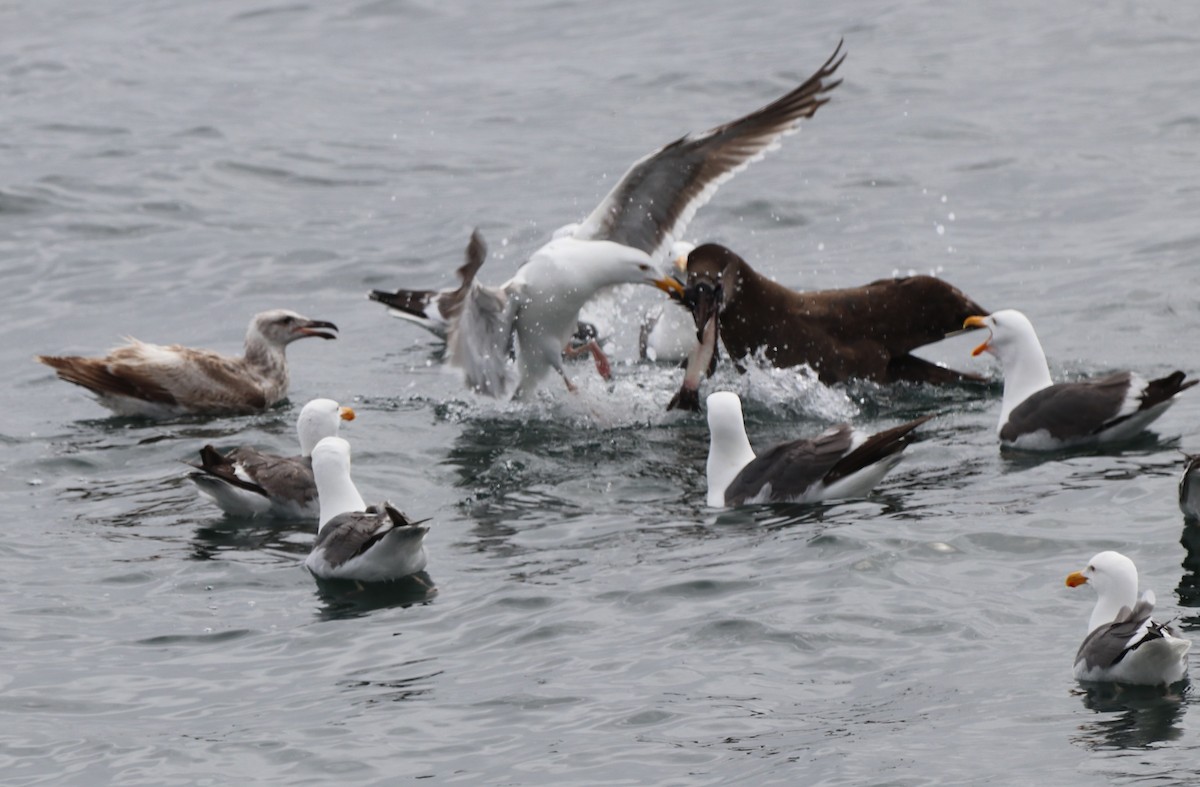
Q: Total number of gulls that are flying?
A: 1